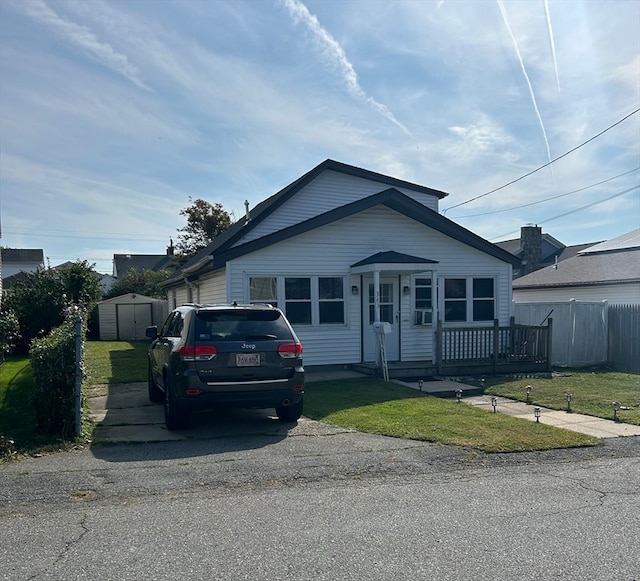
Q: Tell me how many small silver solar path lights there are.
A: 8